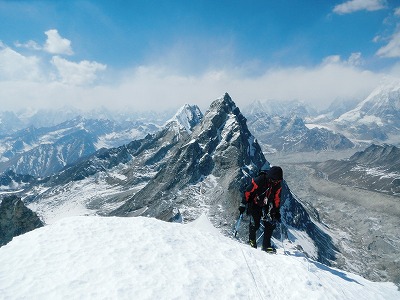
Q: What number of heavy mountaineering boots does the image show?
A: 2